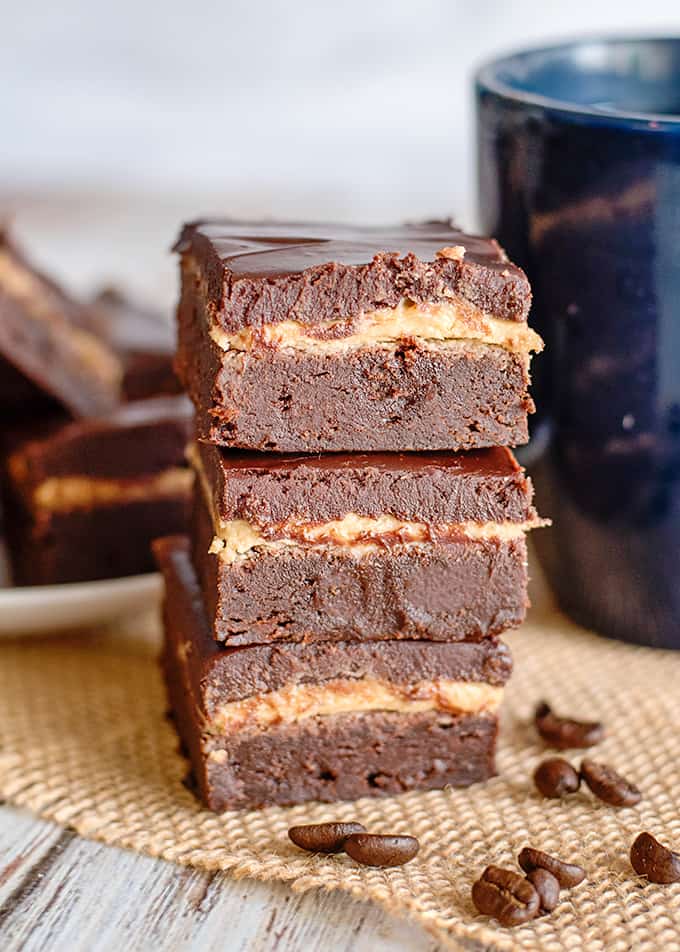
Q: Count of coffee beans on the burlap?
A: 9